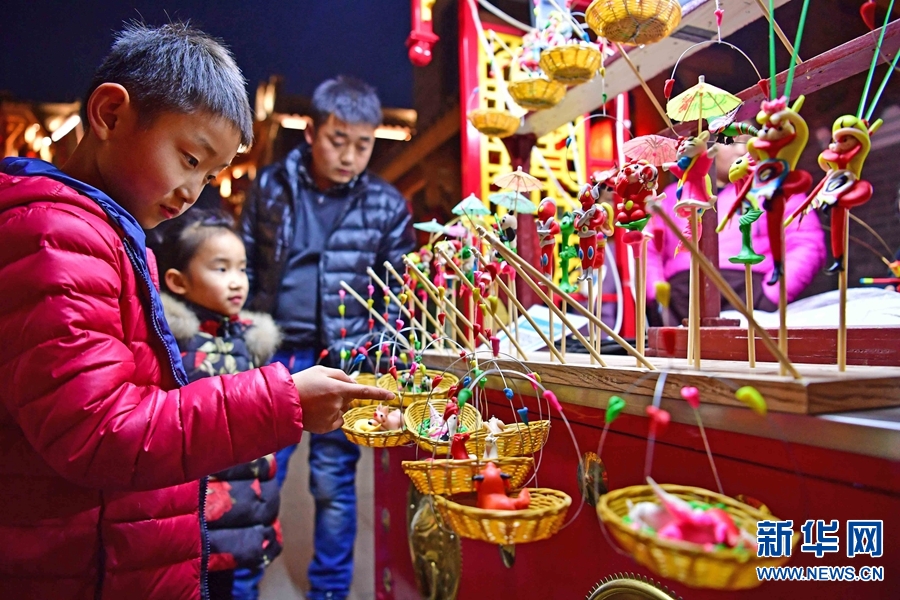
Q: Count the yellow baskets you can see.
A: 12